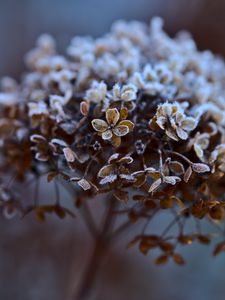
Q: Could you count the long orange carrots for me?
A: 0